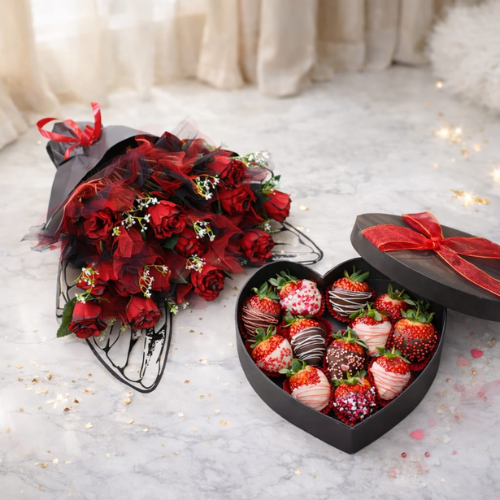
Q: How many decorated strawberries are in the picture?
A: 12